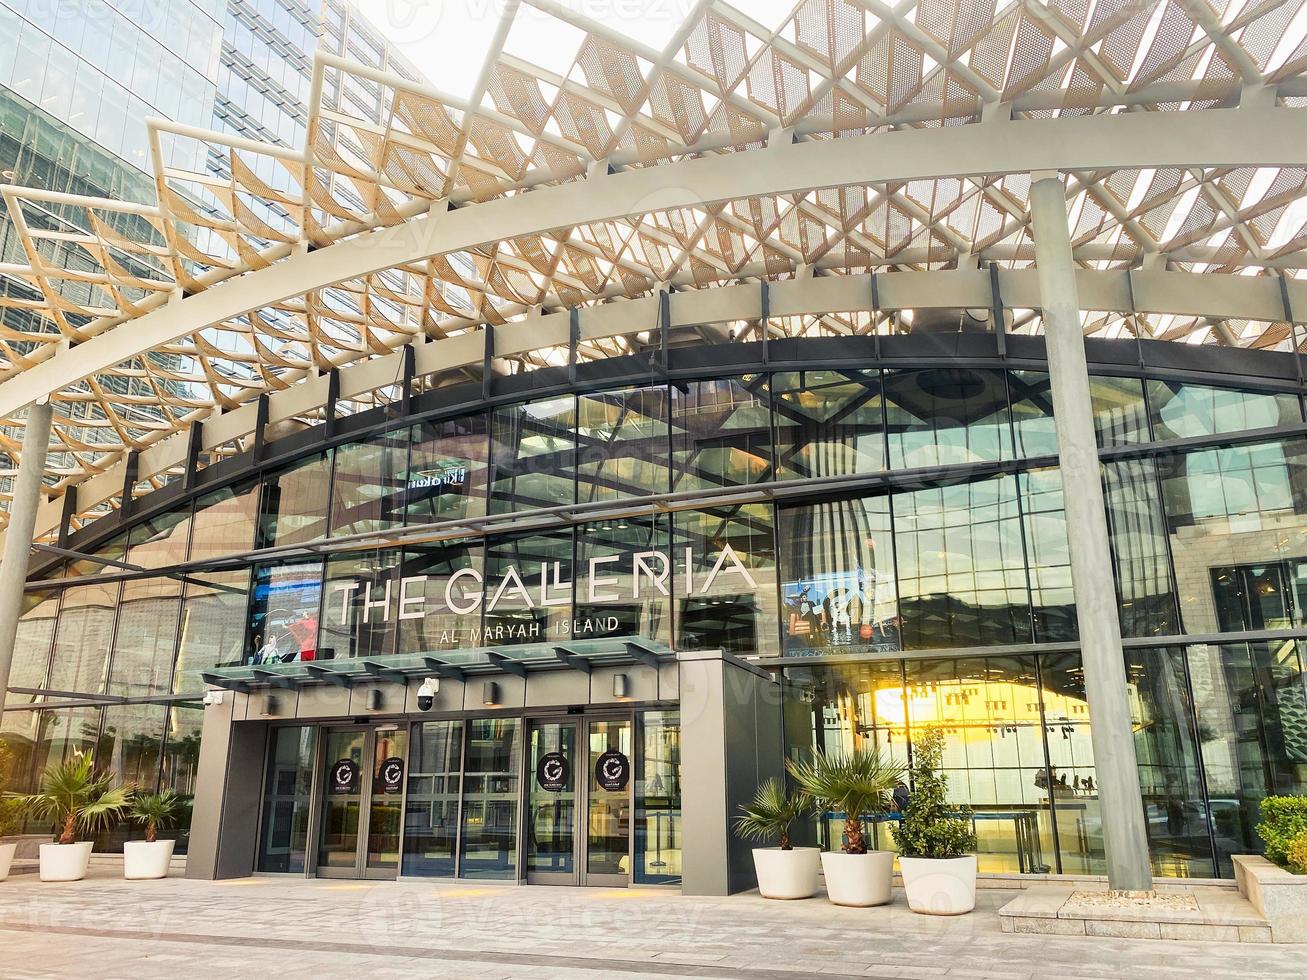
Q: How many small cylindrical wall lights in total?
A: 4